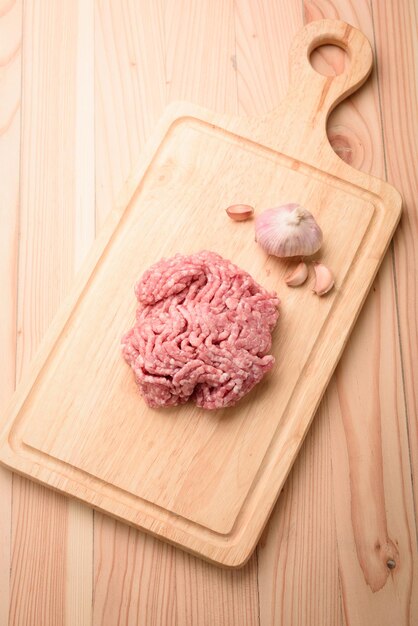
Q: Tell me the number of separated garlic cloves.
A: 3